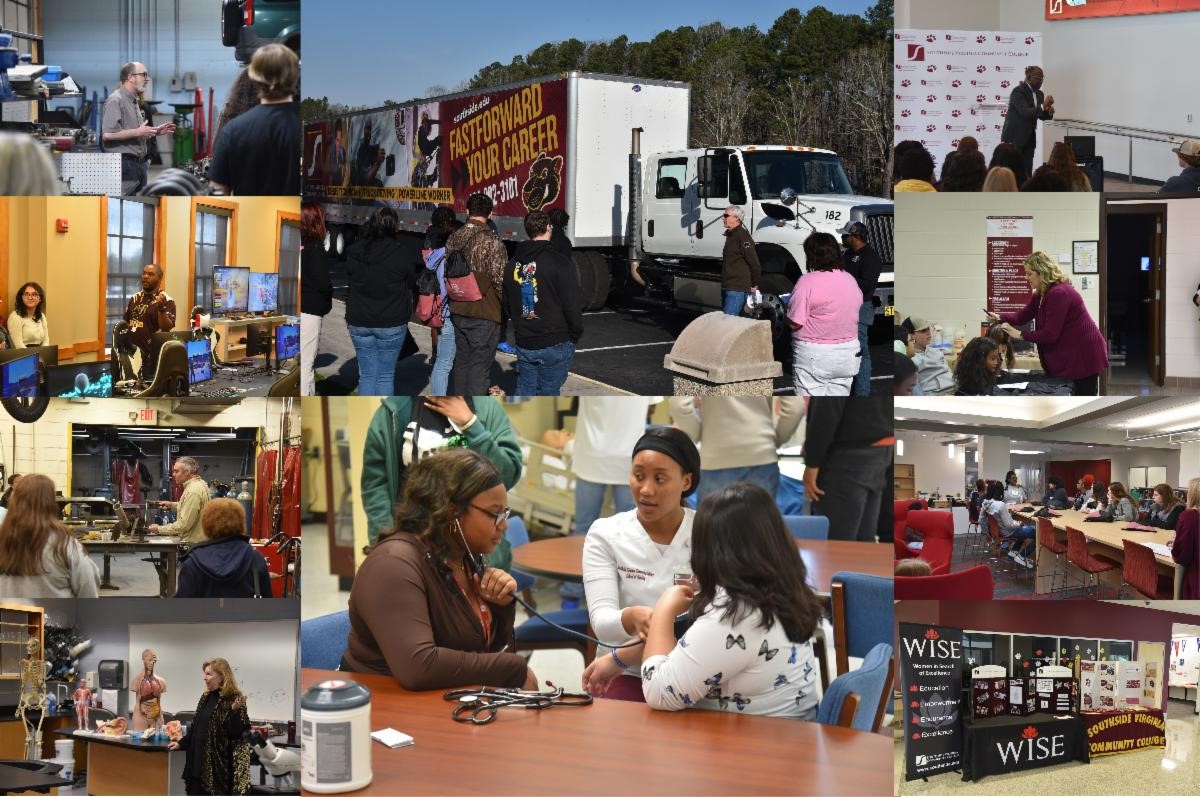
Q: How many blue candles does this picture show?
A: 0